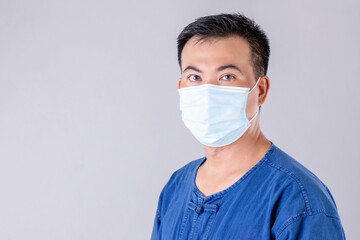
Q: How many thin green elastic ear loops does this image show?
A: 0